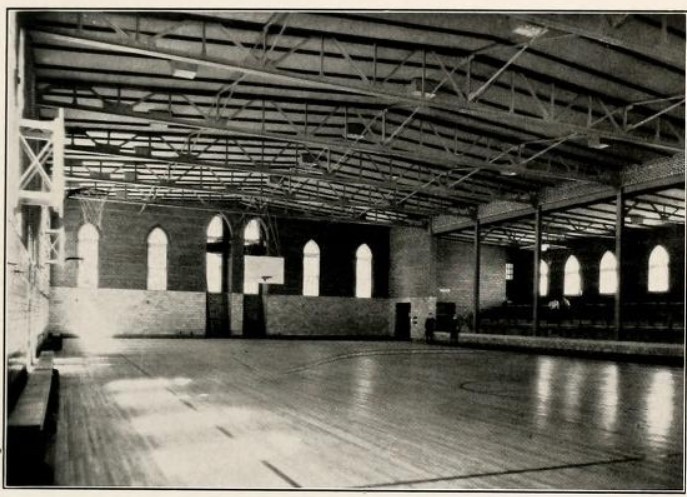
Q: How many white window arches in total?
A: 10